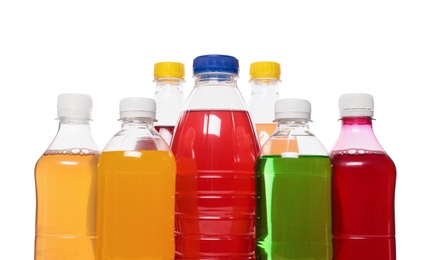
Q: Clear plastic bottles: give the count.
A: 7